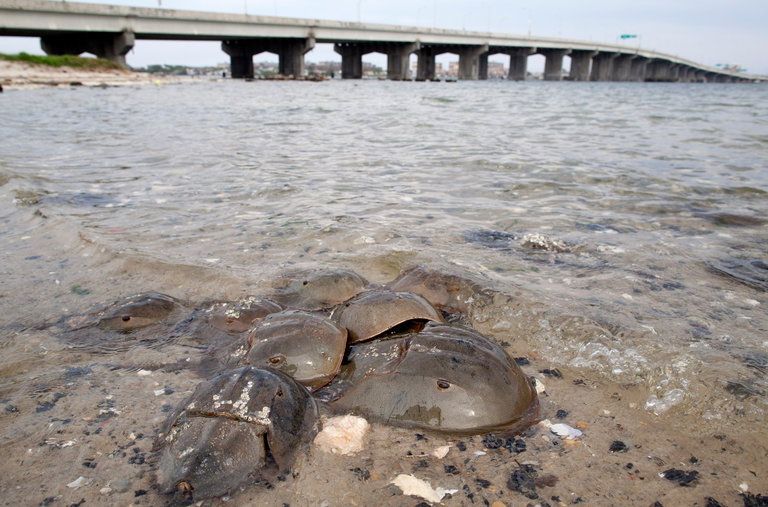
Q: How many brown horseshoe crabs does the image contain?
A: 8